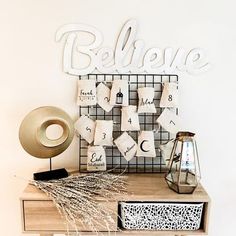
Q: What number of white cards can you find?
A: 13